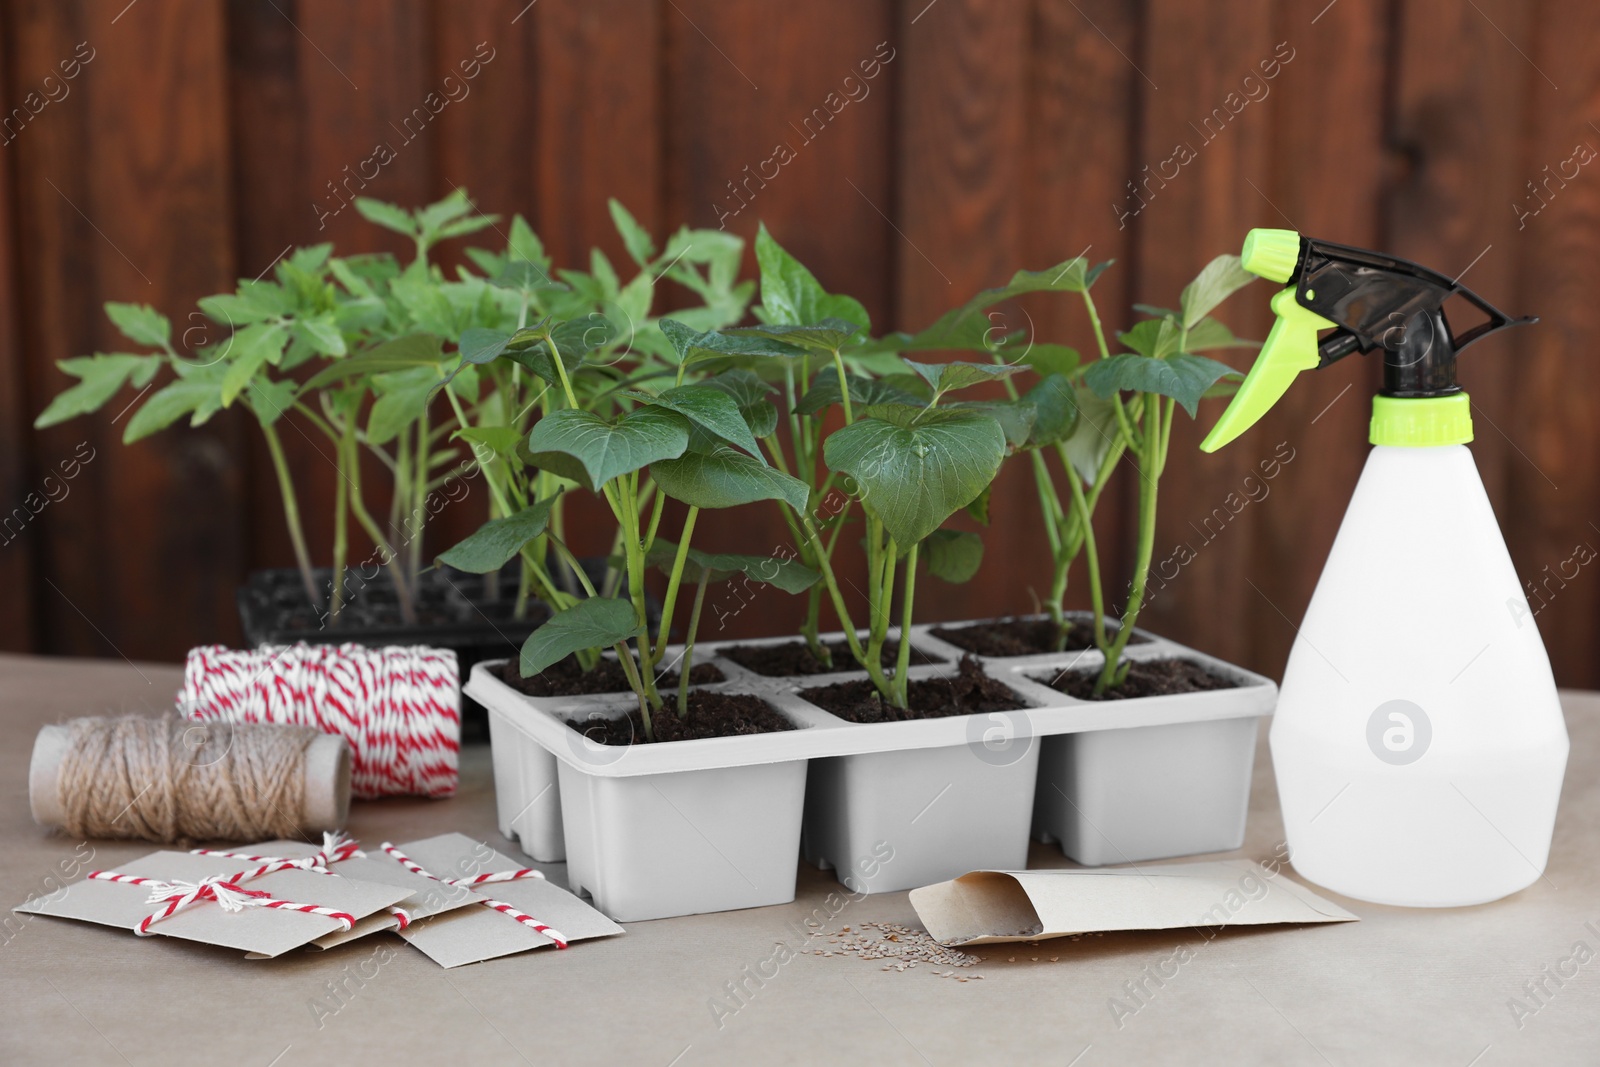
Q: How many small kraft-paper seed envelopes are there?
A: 4